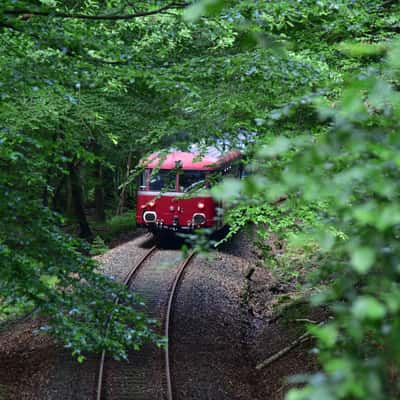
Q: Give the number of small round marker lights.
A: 2